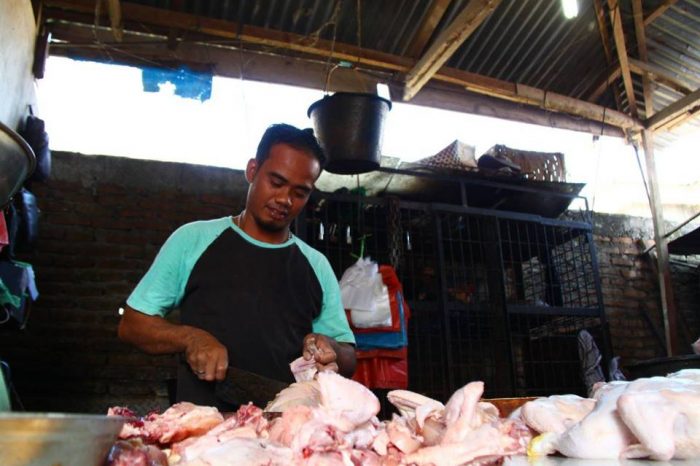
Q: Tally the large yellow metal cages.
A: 0